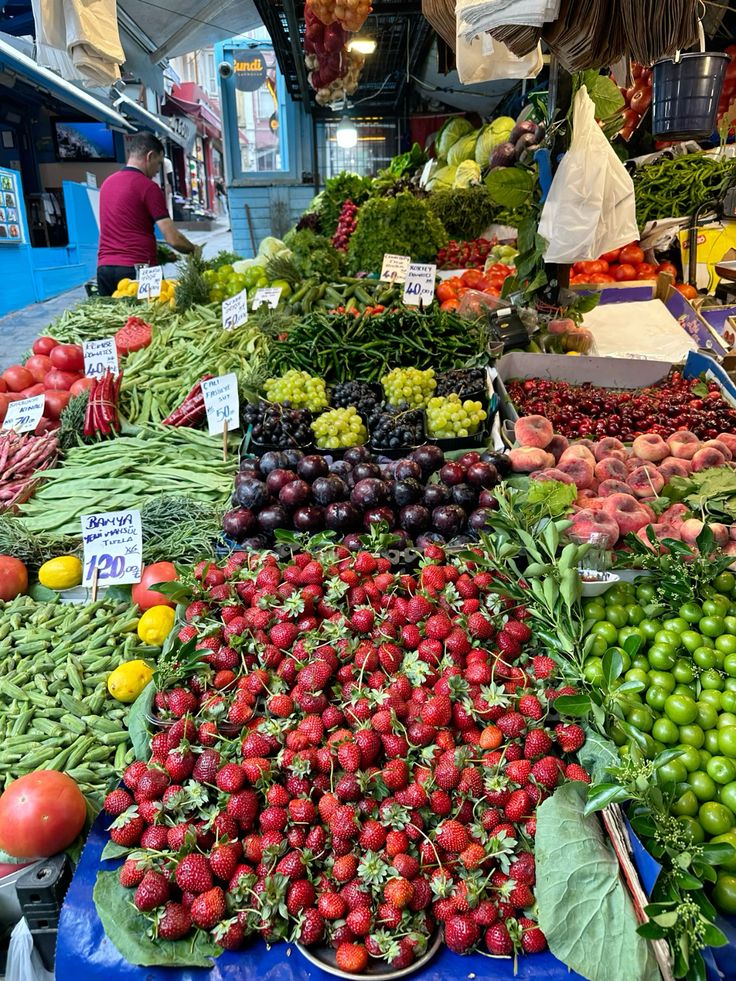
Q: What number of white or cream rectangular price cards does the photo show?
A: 9